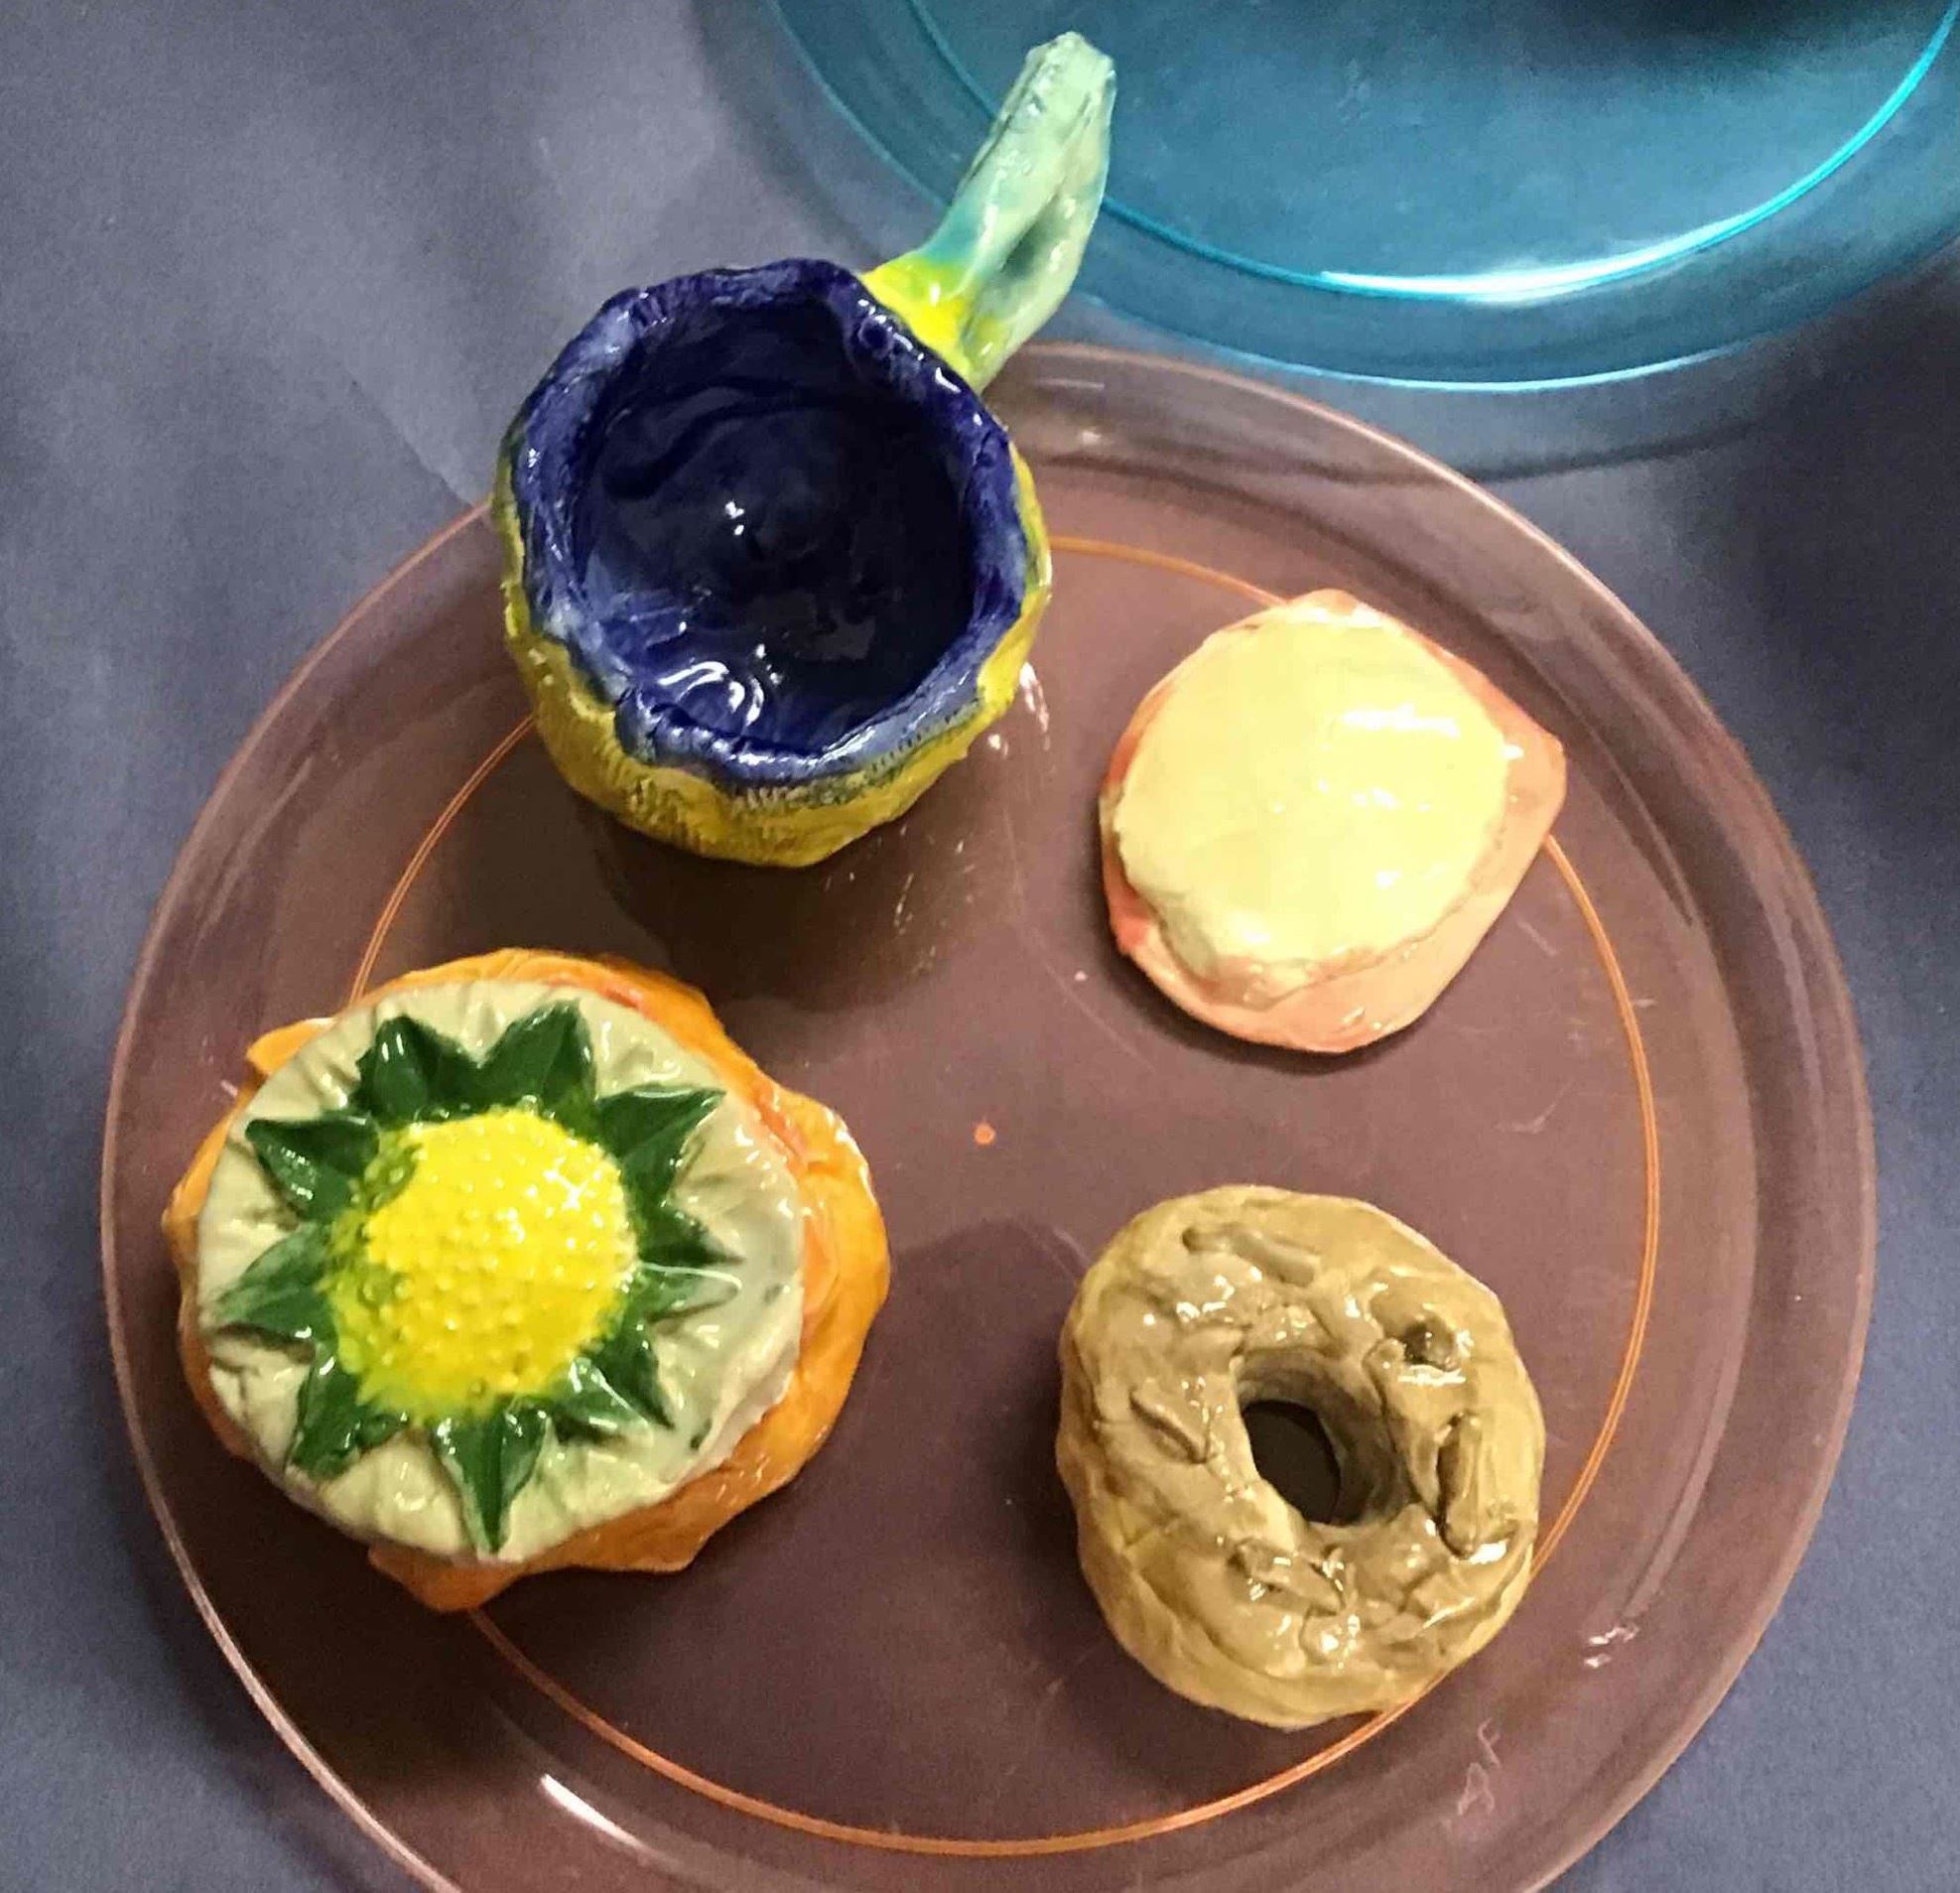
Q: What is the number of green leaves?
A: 9